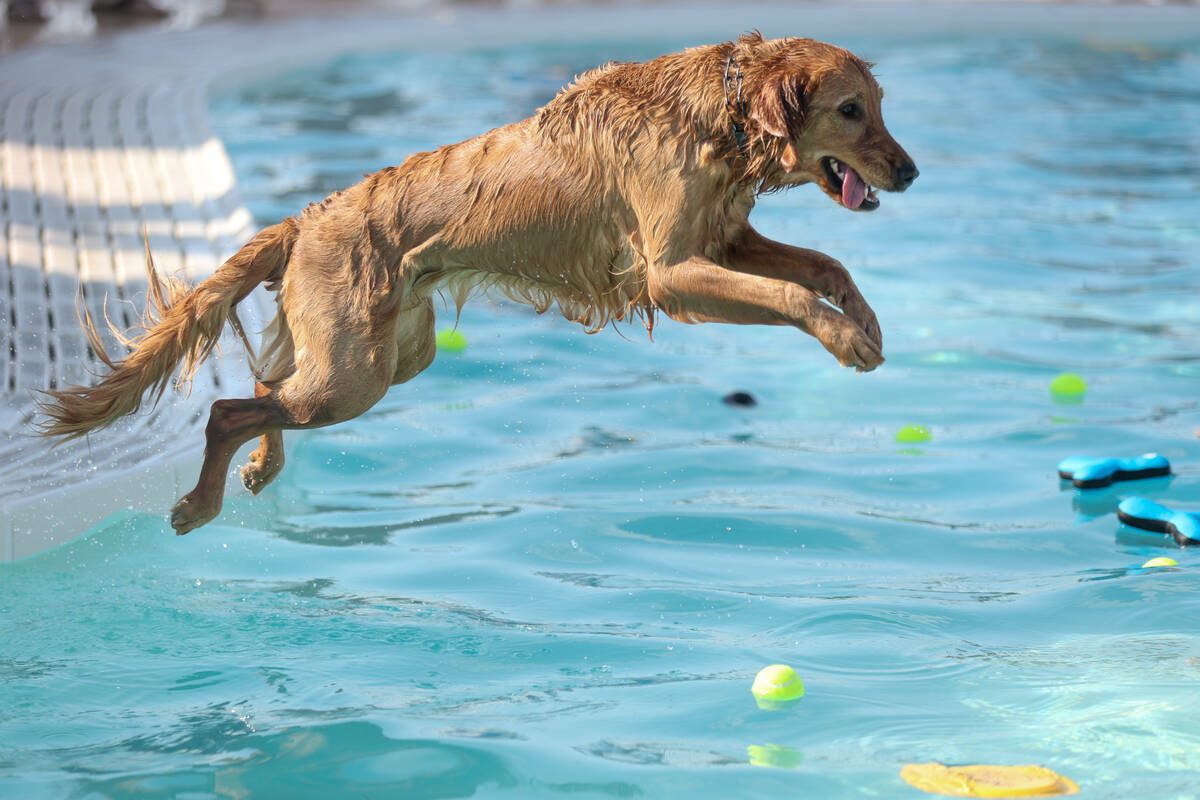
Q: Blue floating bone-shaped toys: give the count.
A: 2